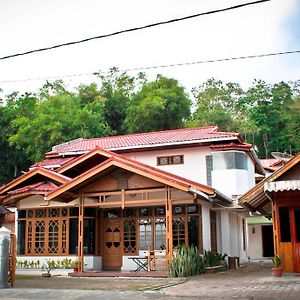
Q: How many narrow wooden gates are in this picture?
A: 1